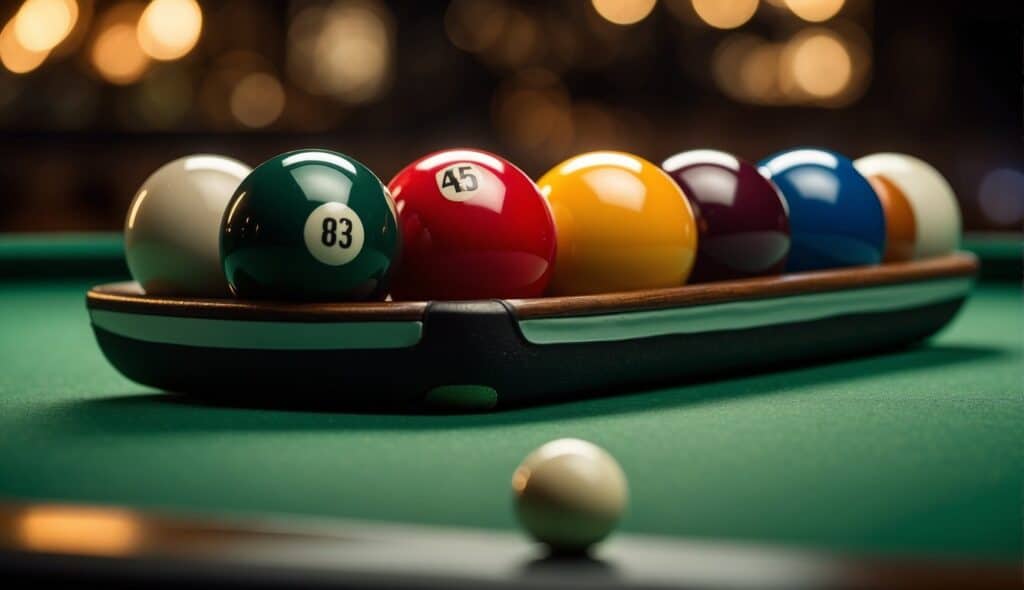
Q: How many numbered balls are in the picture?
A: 2